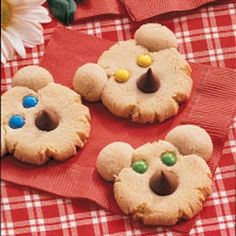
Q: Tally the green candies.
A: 2